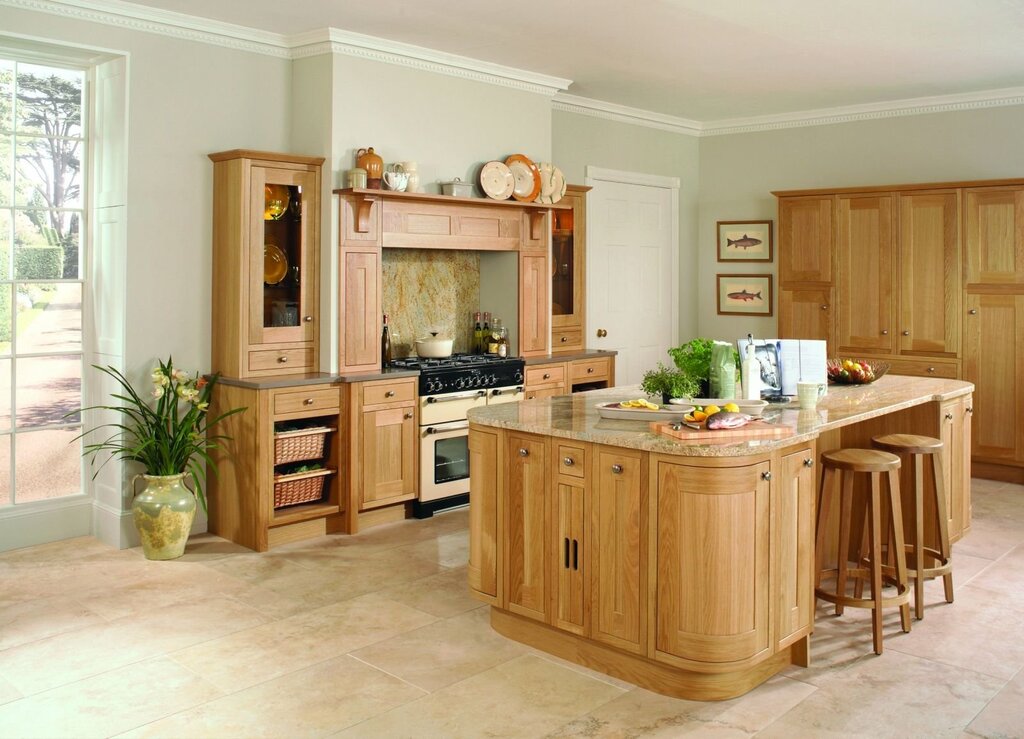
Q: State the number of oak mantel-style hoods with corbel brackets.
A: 1